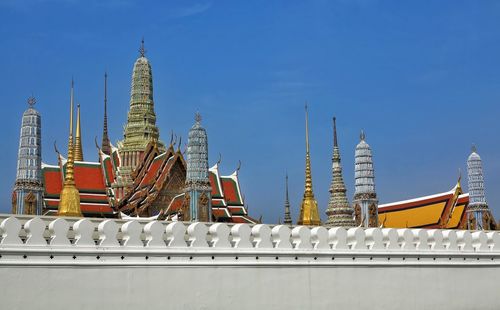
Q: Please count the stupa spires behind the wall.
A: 11